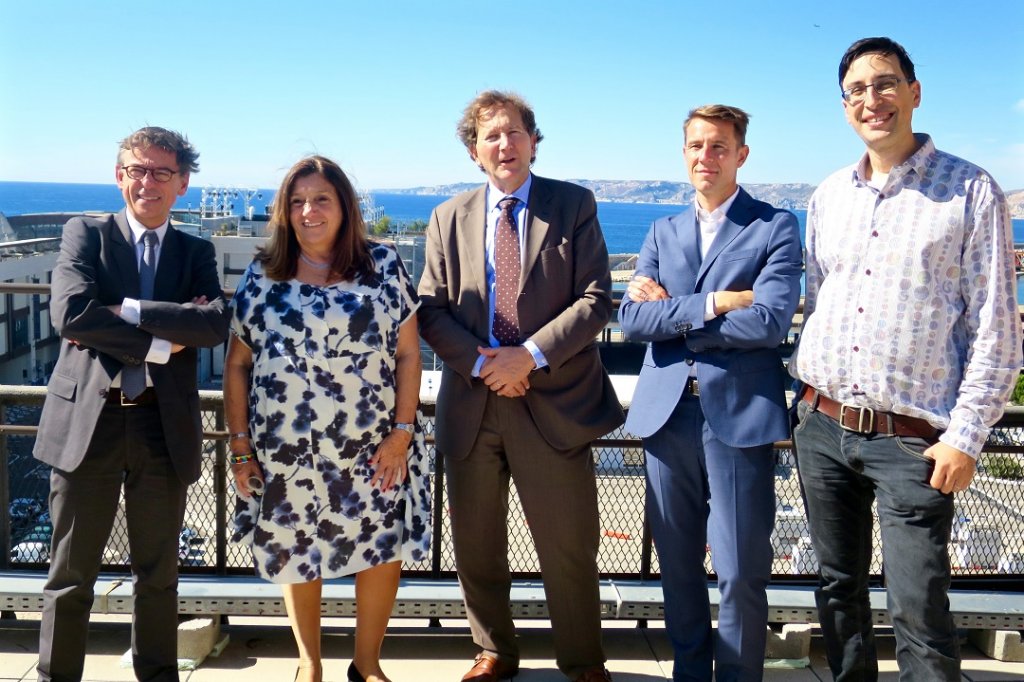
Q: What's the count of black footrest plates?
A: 0